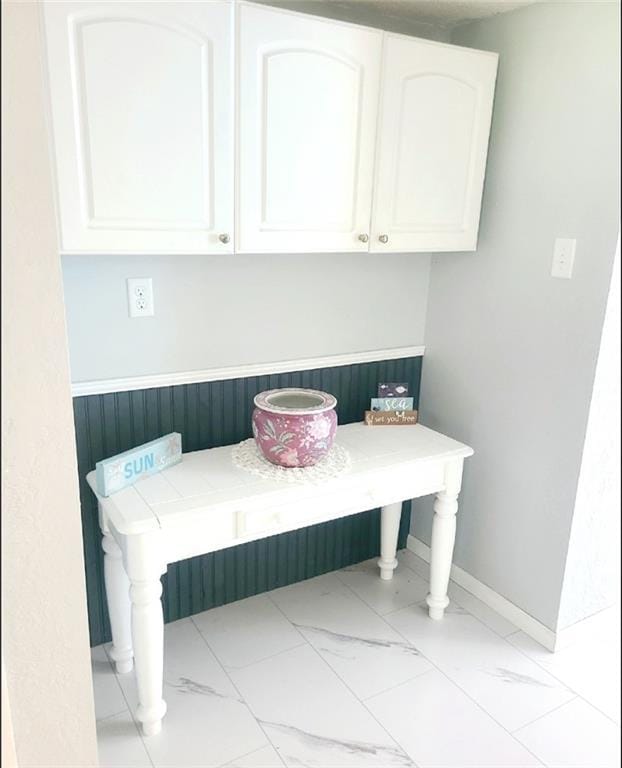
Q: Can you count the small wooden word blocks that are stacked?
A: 3